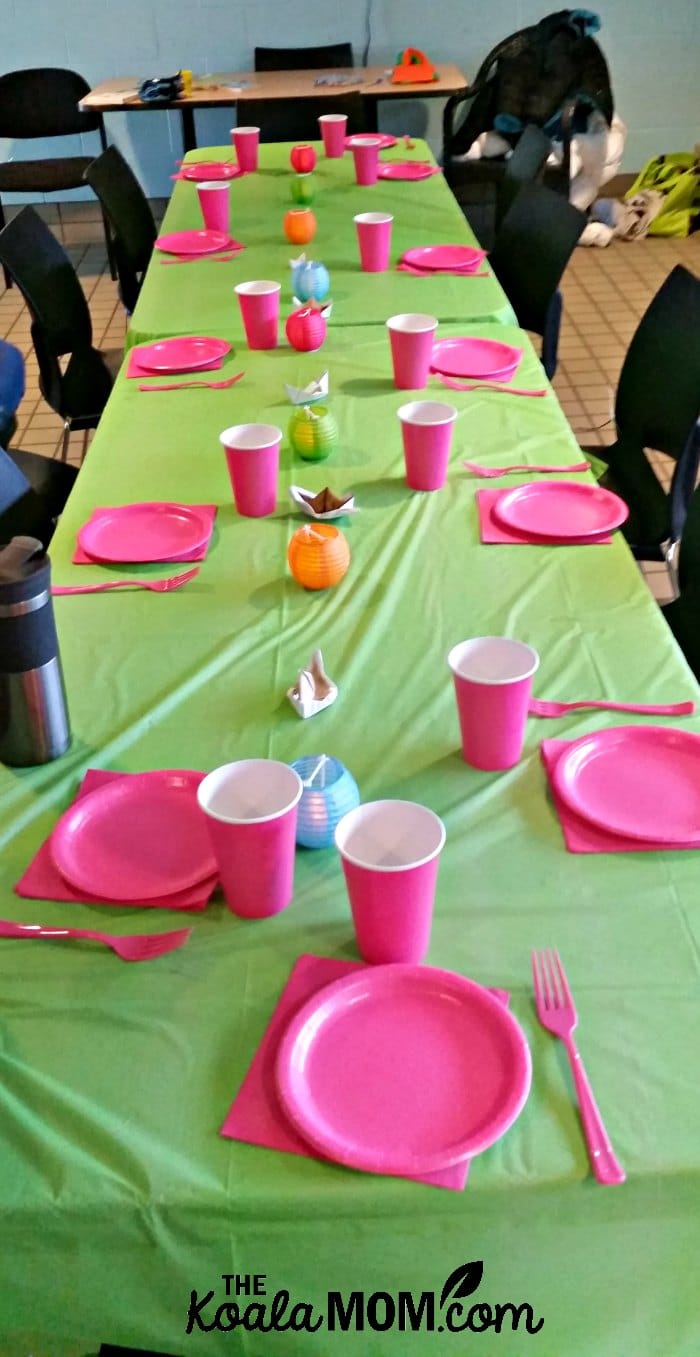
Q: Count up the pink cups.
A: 12